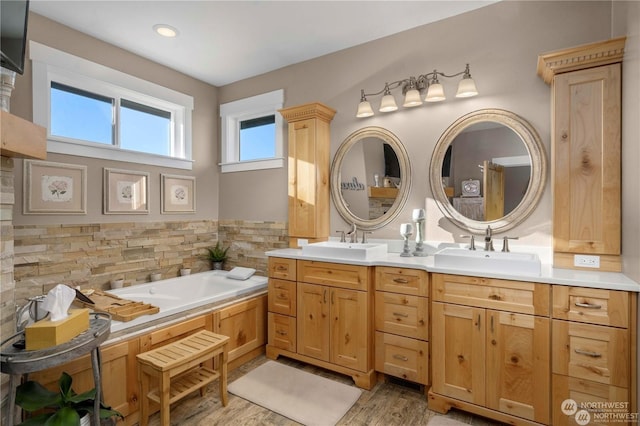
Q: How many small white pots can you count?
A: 3